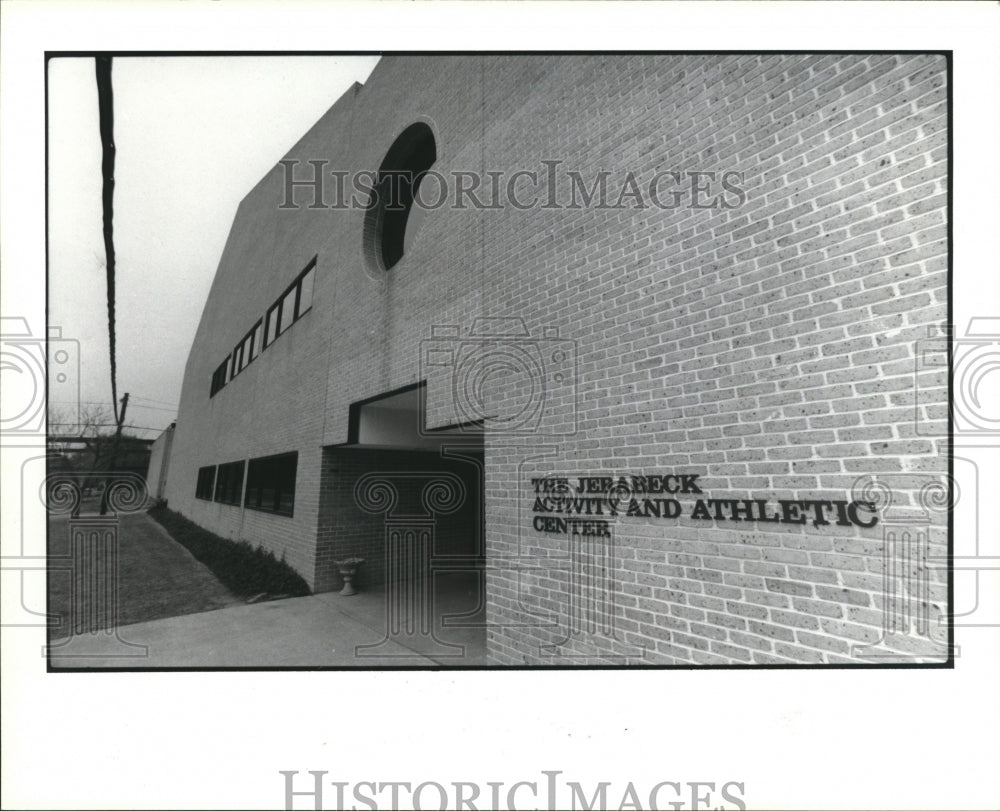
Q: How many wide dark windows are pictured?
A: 3